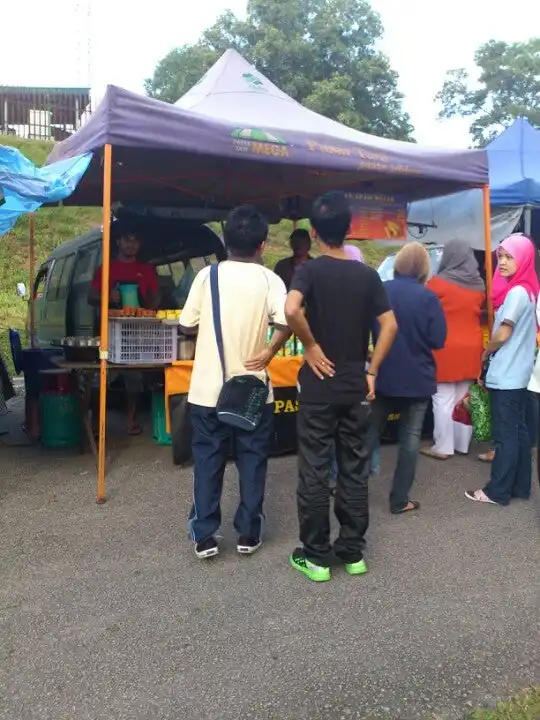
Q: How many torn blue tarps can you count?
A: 1